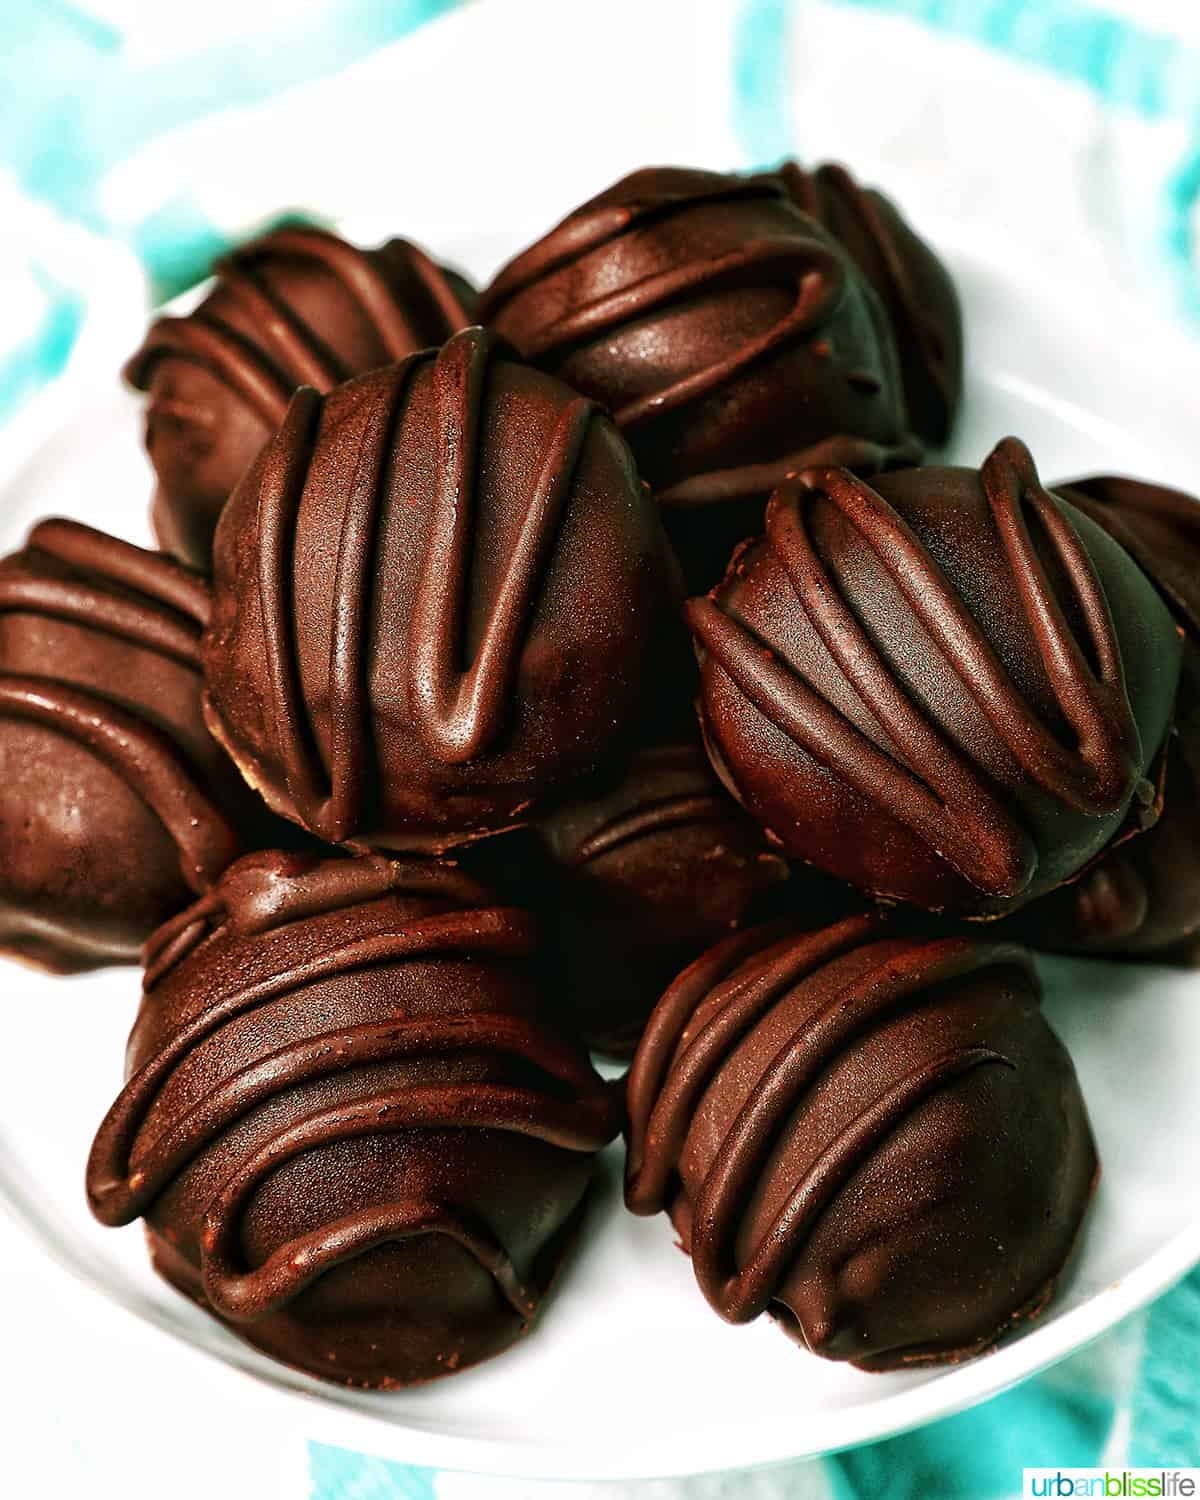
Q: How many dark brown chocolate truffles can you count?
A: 10